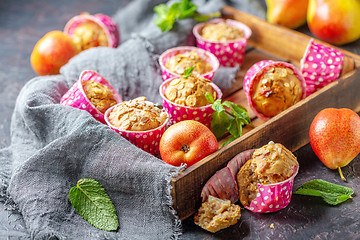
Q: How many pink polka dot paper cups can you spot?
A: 9